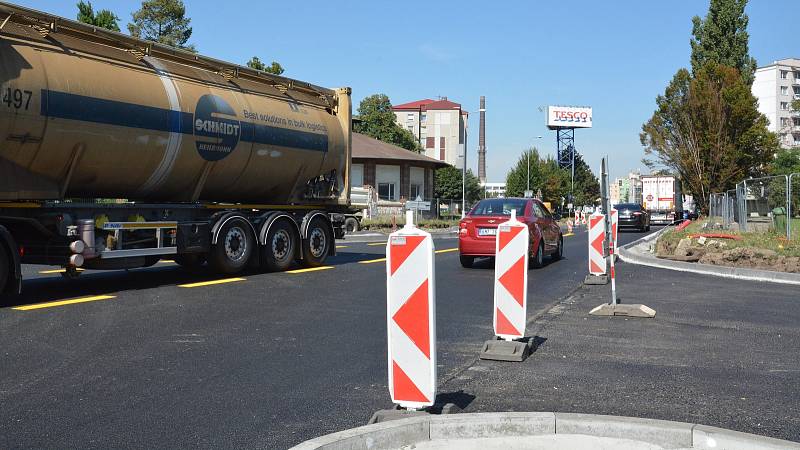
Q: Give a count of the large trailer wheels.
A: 3